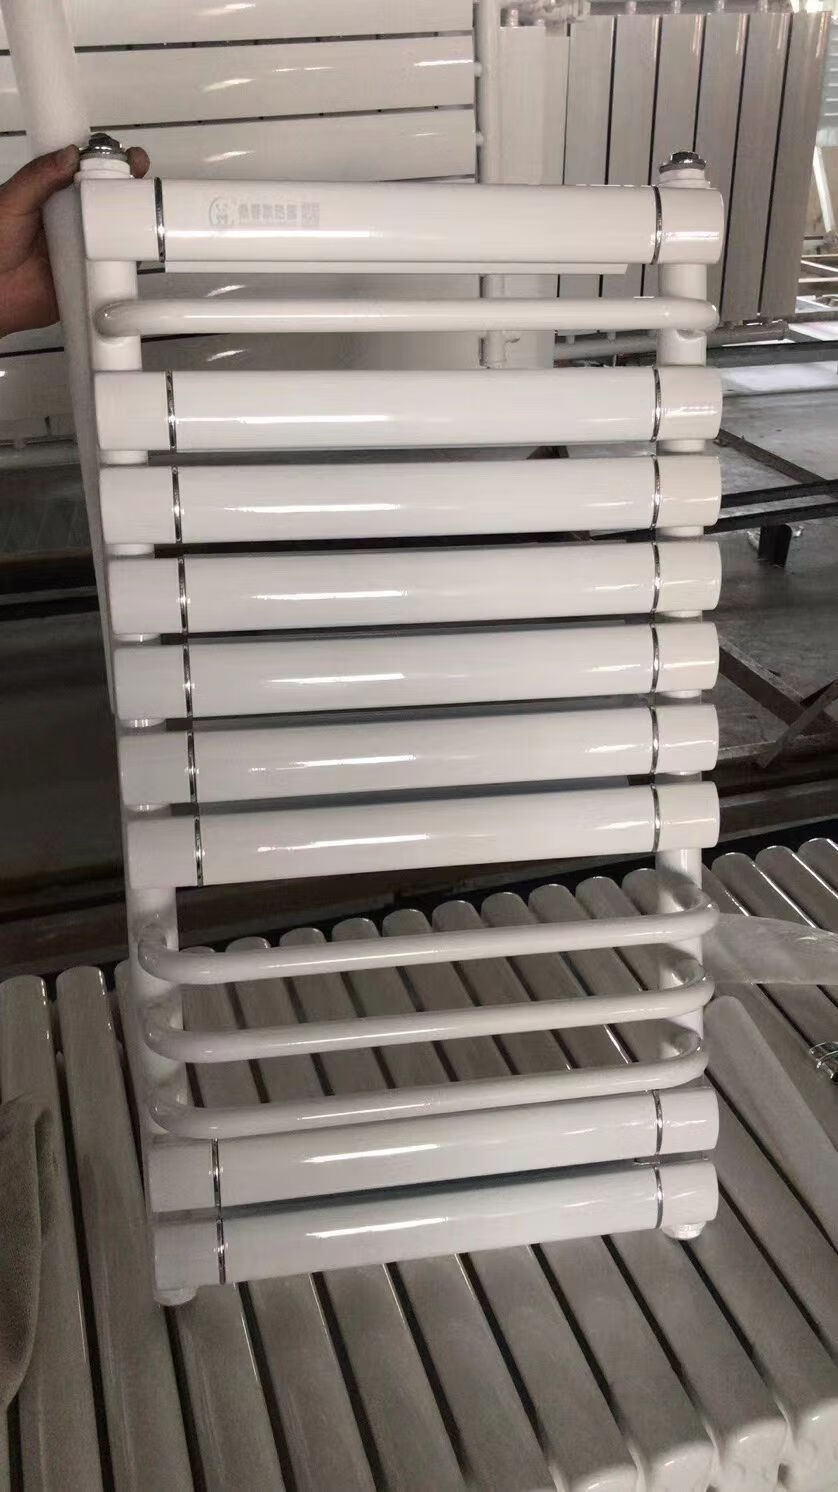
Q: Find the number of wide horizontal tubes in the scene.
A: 9